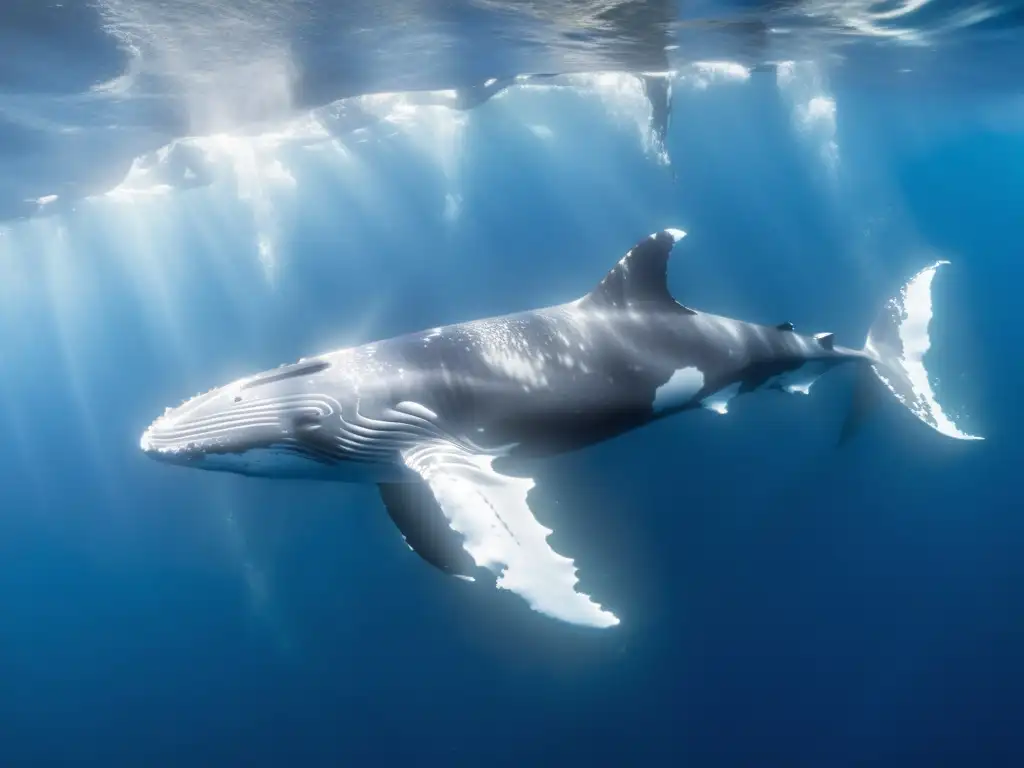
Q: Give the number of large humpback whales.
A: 1